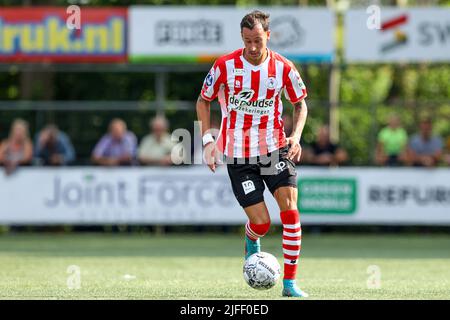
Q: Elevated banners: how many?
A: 3